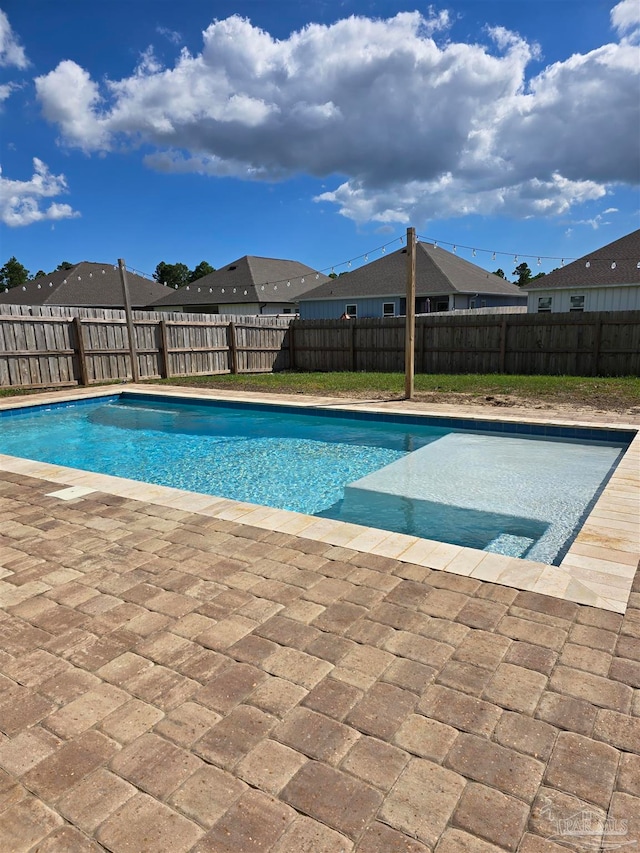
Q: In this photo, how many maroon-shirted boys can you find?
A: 0